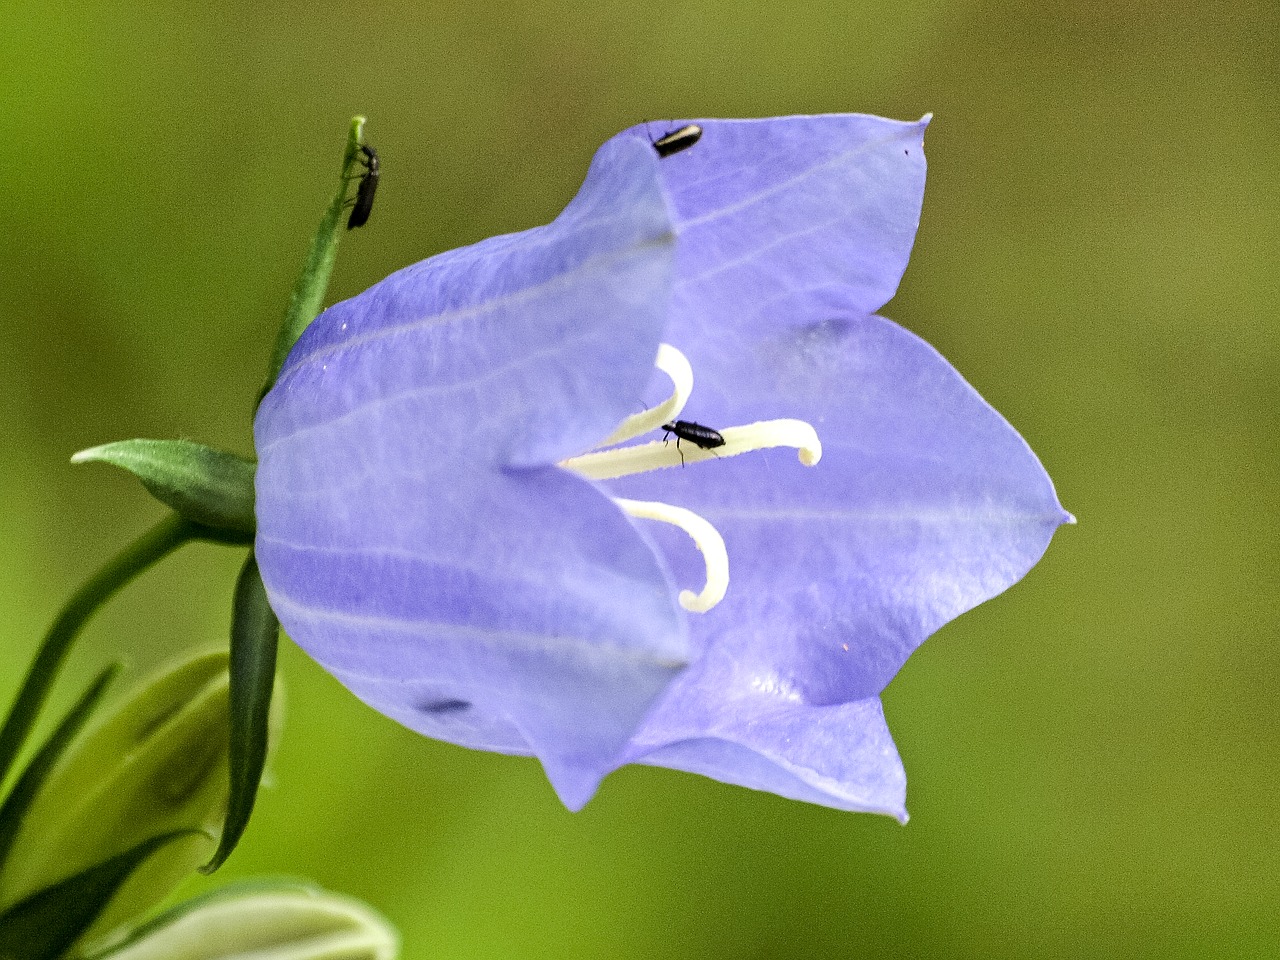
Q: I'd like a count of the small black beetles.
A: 3